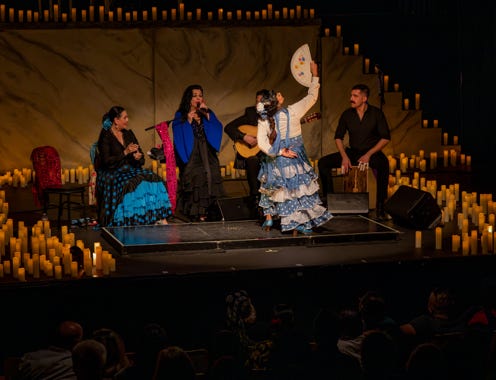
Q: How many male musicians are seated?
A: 2